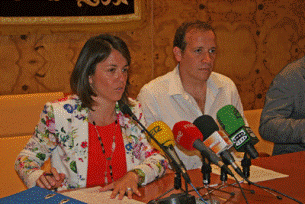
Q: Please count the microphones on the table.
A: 5